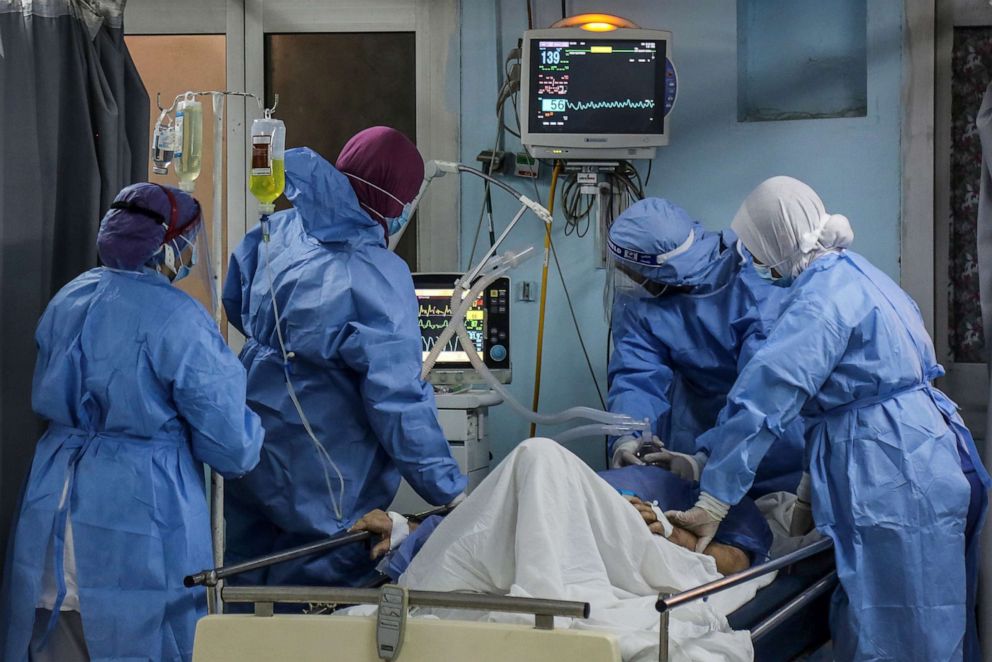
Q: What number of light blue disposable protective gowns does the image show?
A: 4